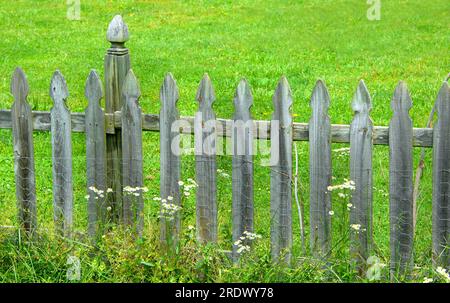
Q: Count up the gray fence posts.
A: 13